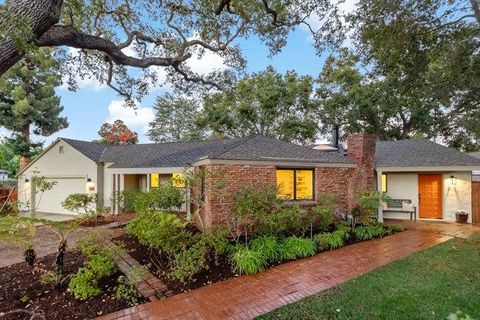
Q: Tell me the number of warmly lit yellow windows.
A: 4